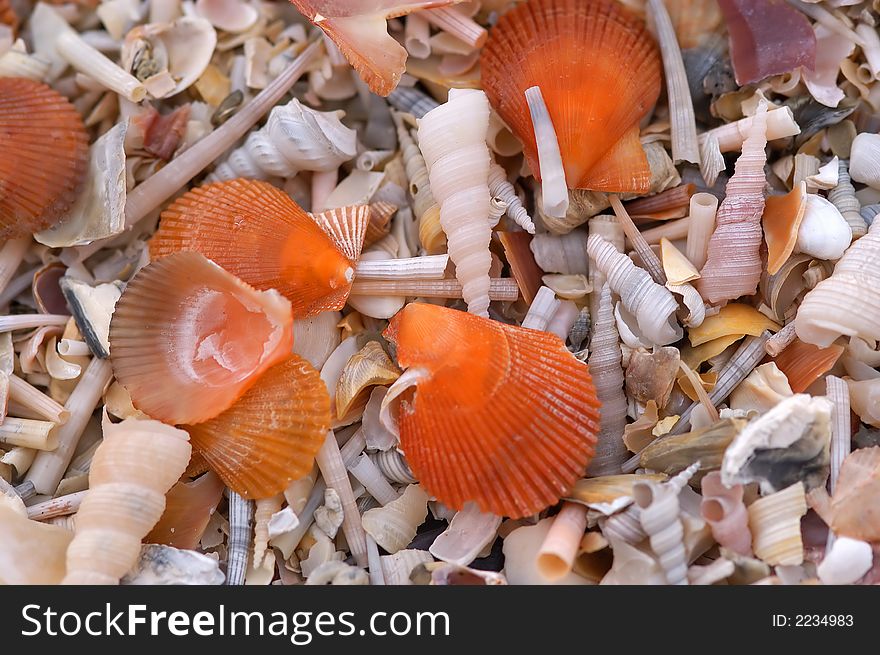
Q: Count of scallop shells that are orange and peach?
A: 6